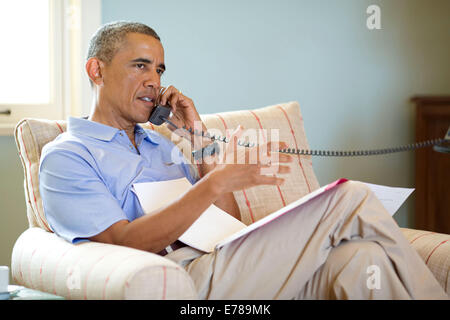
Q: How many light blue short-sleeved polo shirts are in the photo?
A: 1